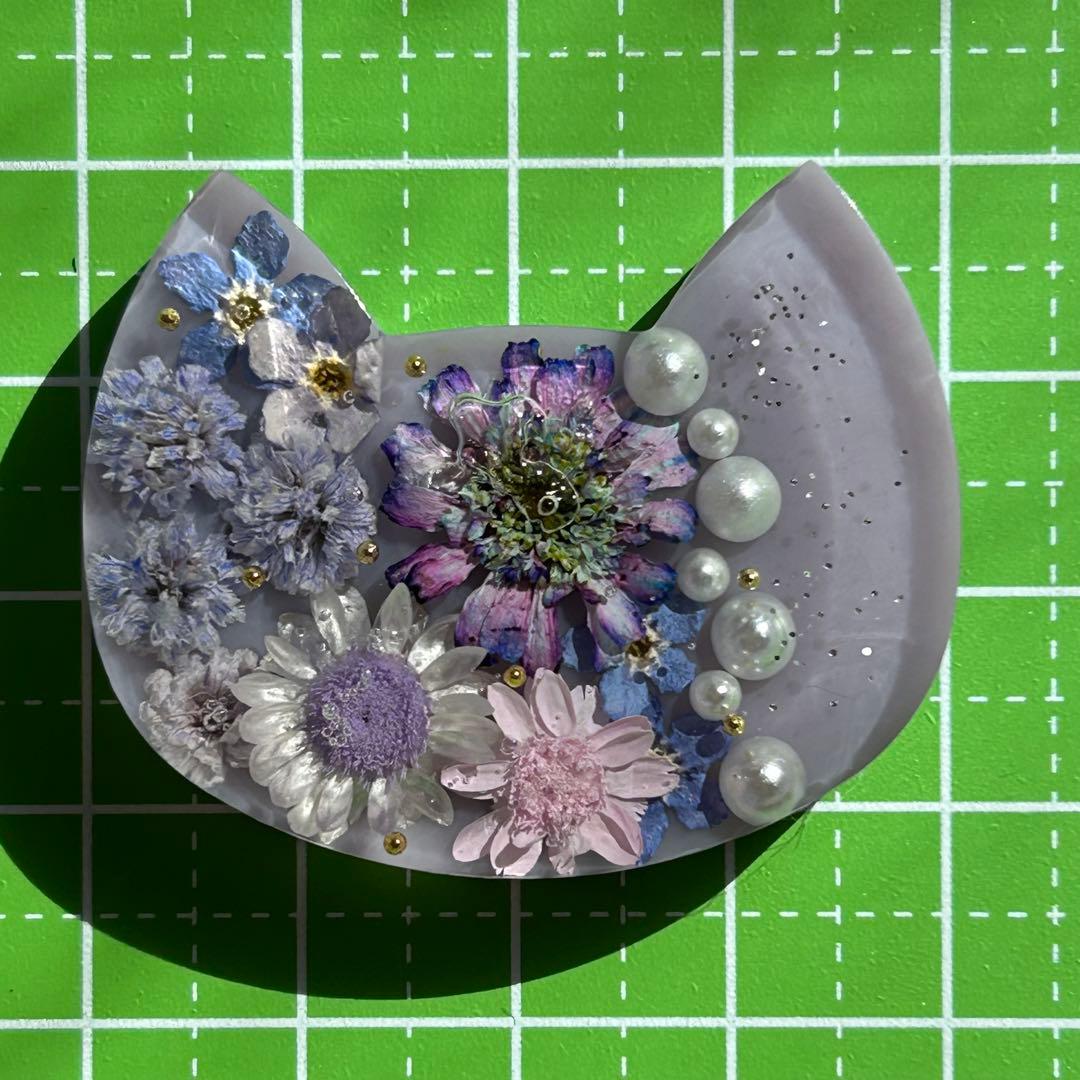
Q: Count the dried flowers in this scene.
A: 11